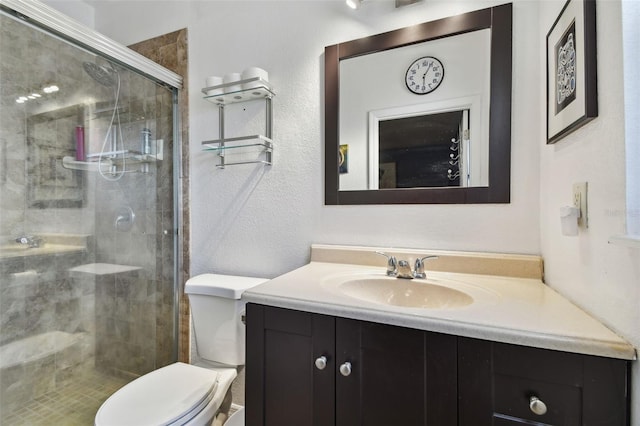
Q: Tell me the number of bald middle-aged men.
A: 0